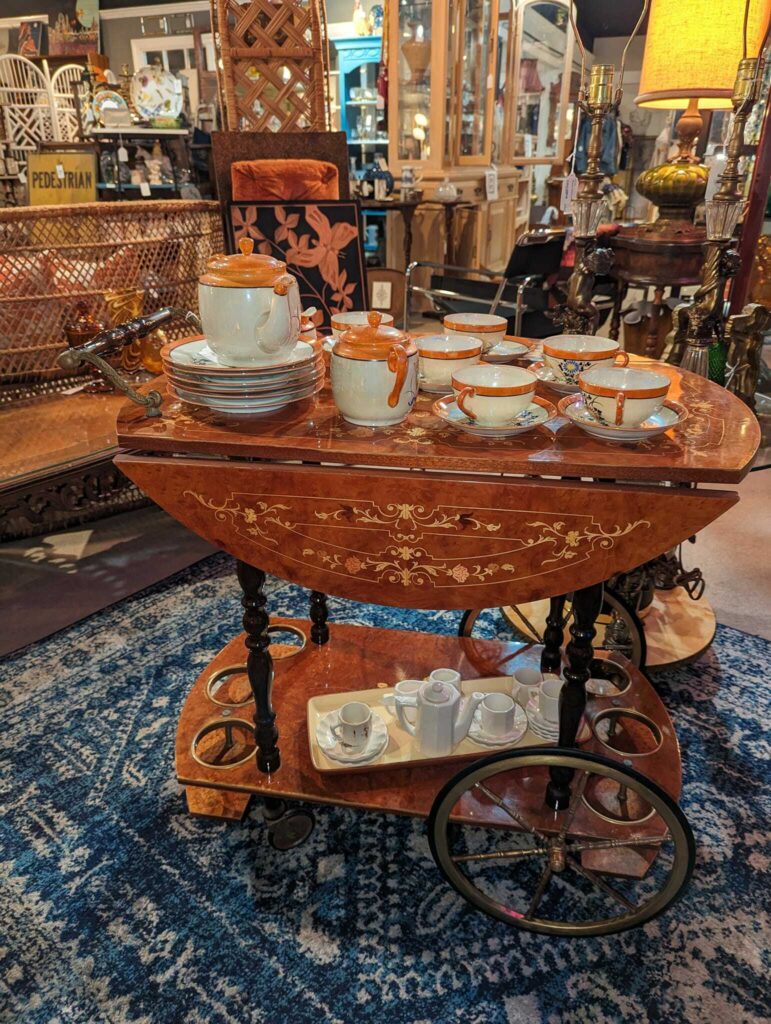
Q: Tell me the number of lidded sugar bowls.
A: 1